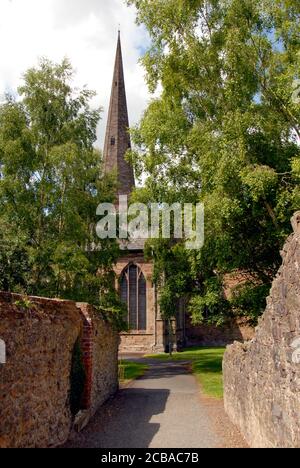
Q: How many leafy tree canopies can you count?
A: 2